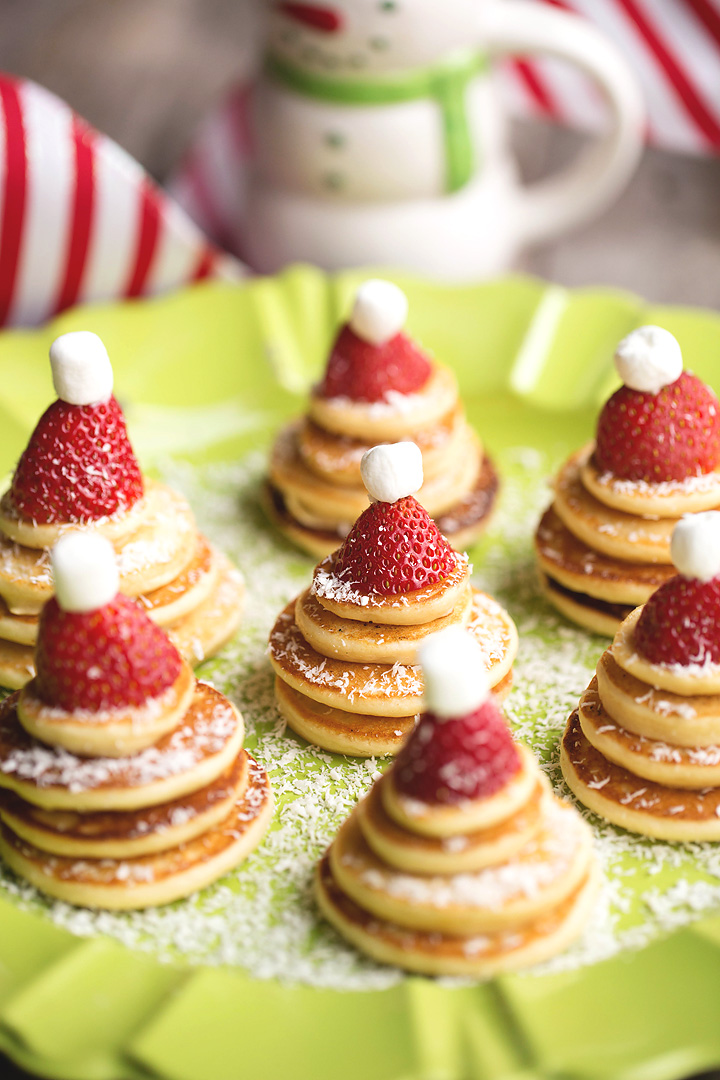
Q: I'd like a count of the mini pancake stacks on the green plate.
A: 7